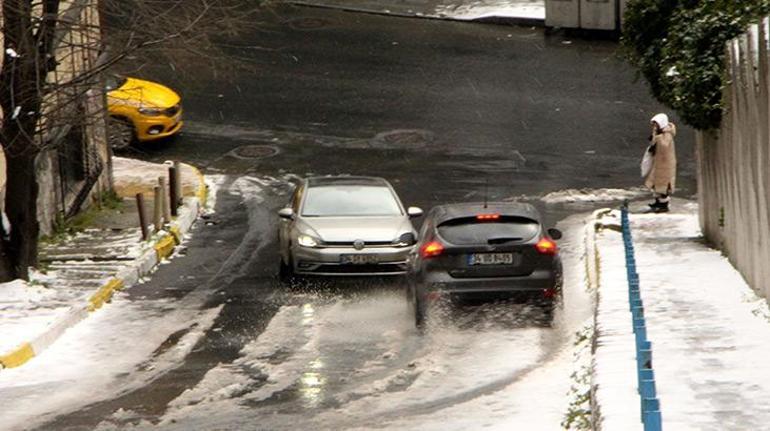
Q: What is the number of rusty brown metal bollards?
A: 5